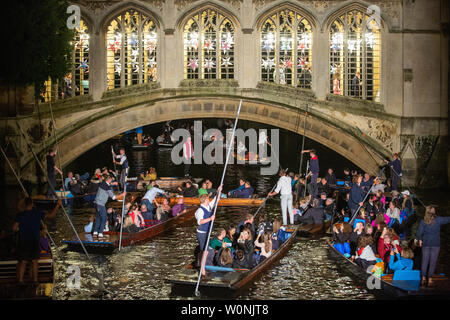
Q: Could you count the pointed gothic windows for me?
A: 5